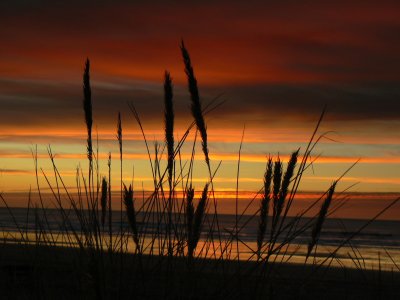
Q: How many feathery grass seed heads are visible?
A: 12